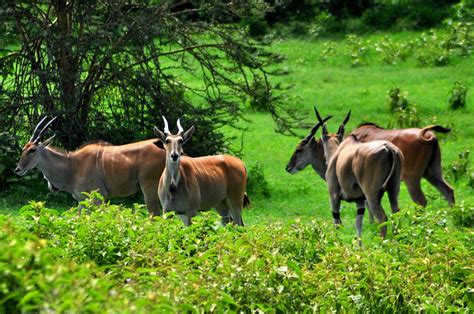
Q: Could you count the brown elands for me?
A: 4